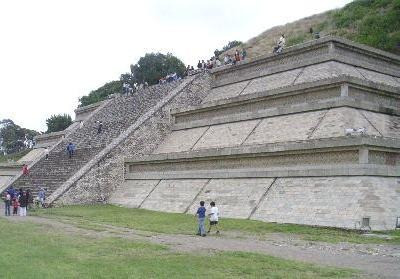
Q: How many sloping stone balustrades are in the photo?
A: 2